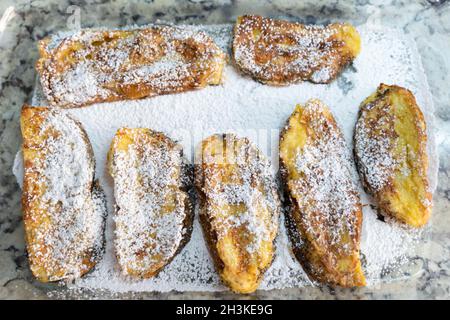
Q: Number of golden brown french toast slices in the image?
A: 7